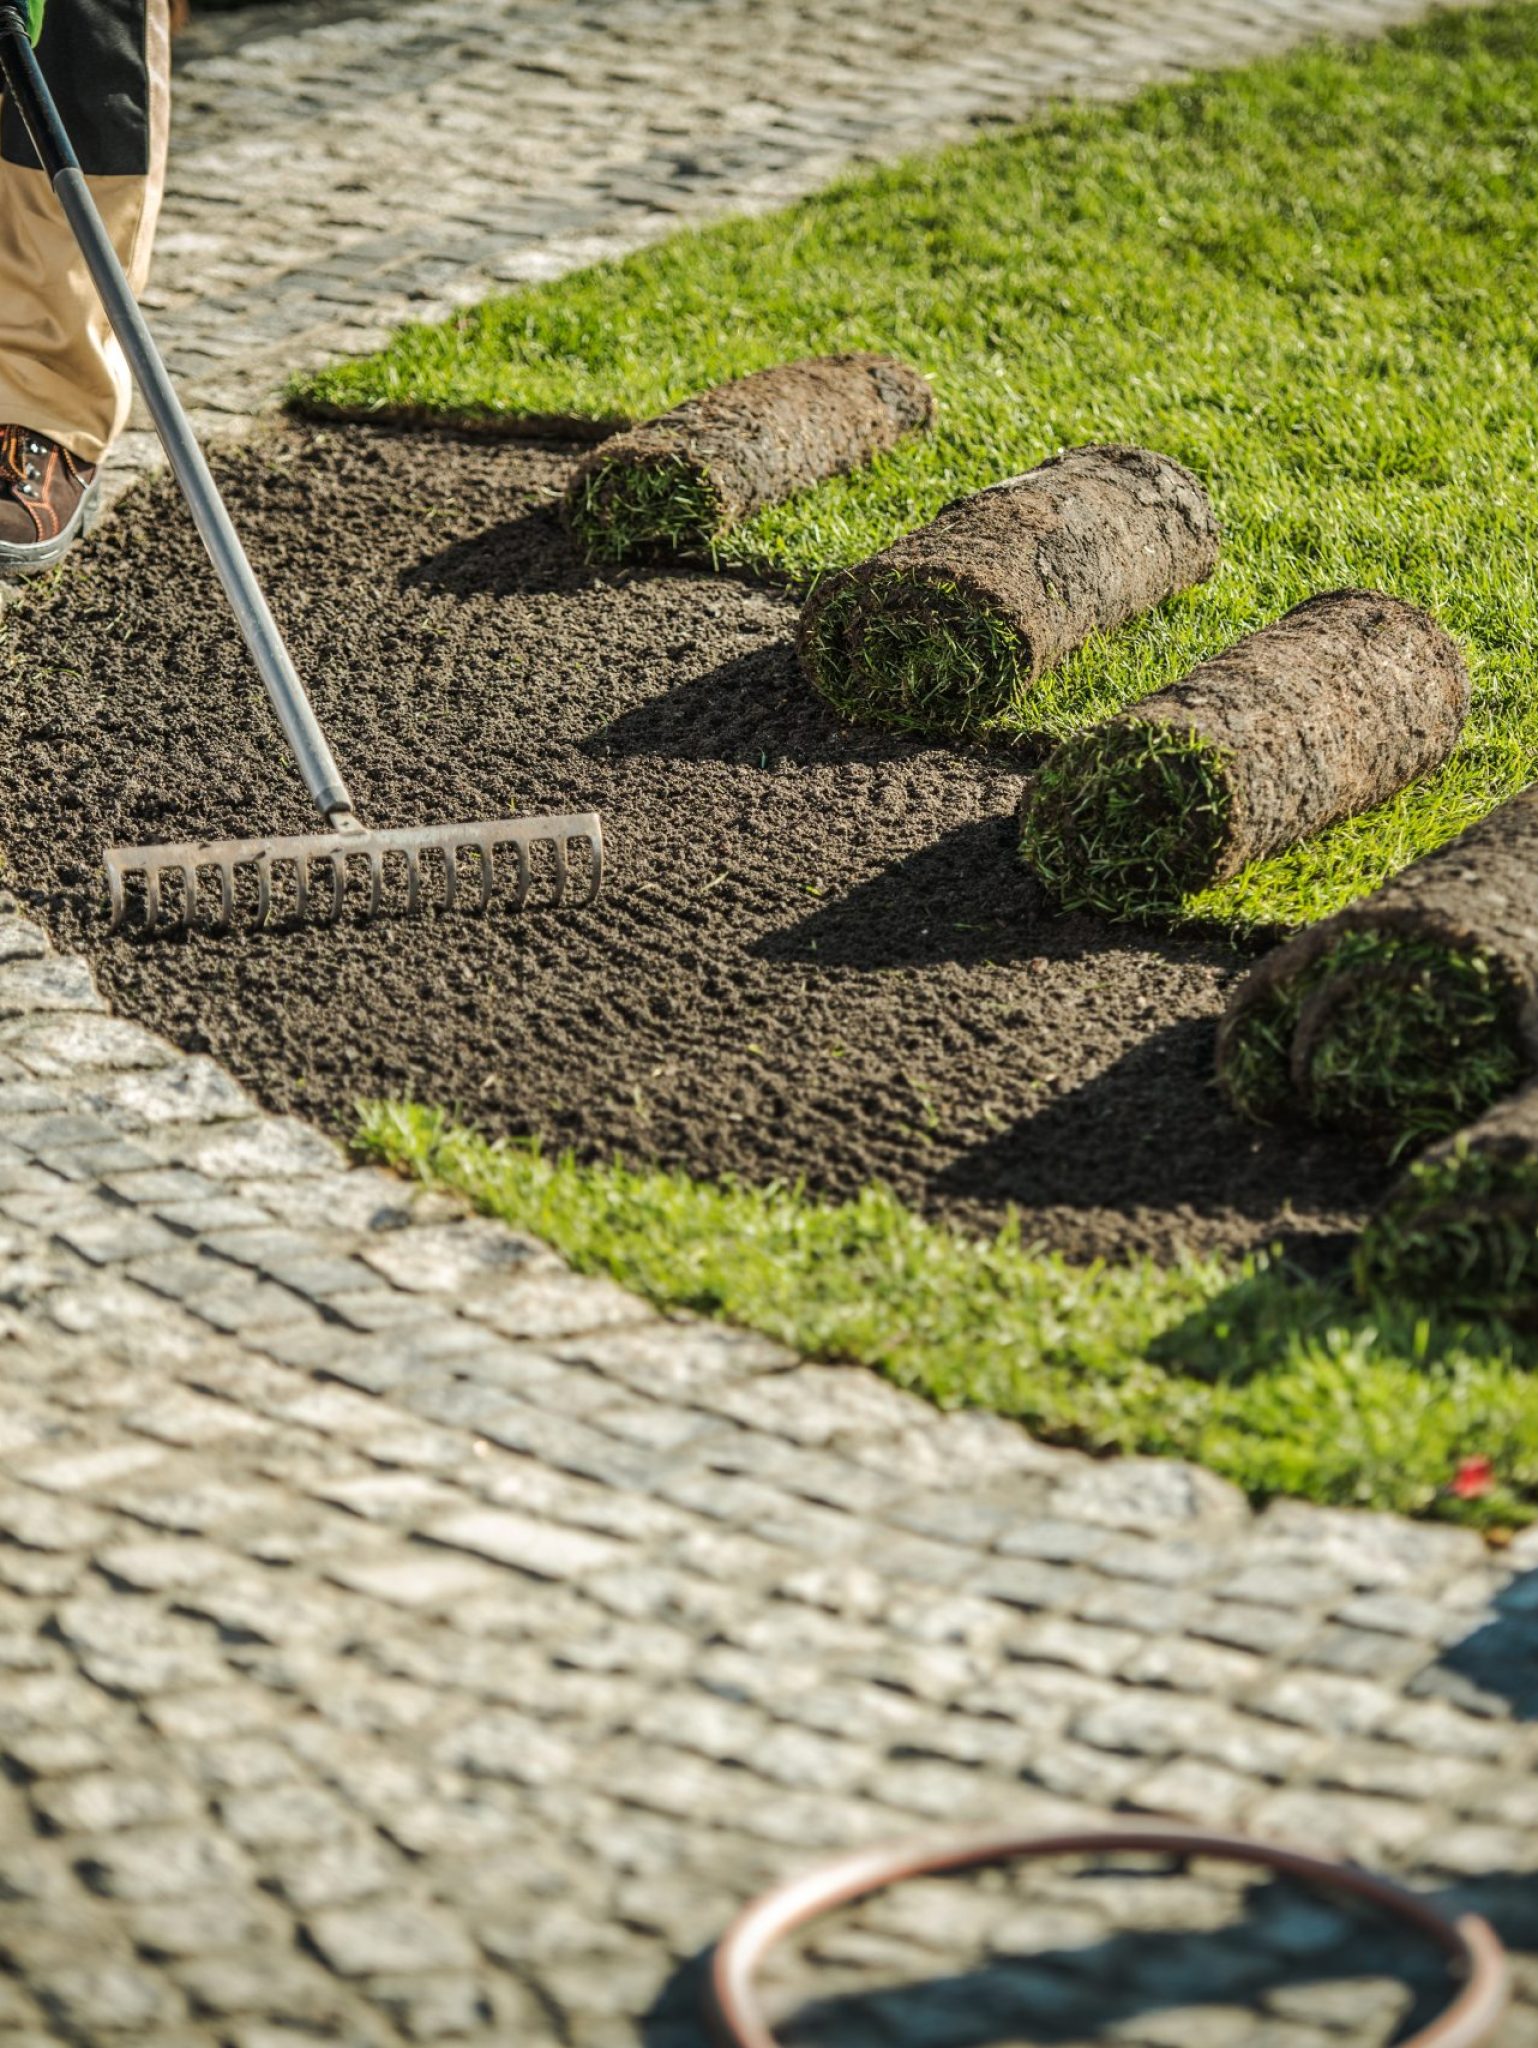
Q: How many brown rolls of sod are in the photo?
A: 5